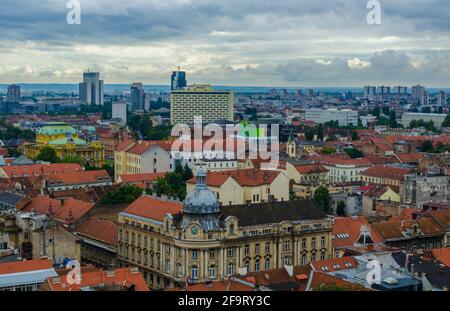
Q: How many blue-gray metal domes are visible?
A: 1